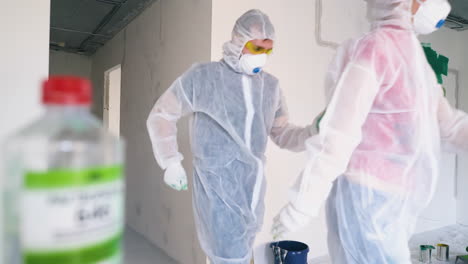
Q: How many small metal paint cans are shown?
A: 2